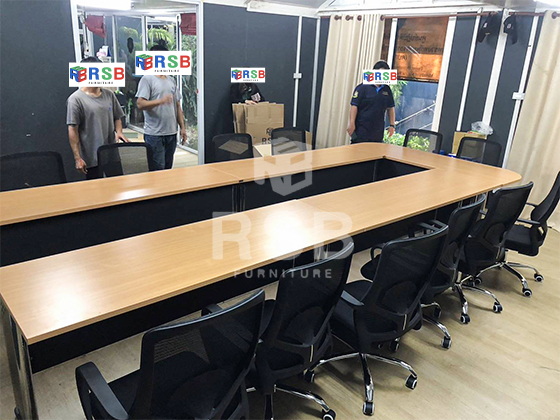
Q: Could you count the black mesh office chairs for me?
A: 12